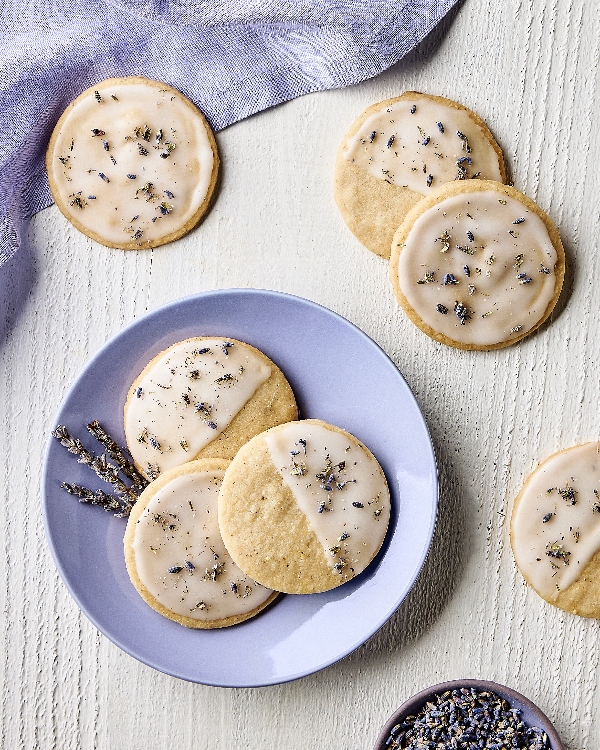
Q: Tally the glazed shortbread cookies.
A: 7